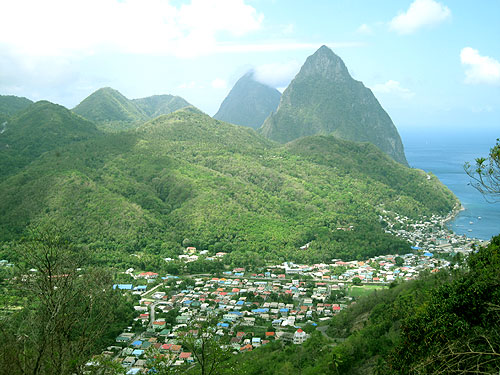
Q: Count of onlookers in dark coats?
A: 0